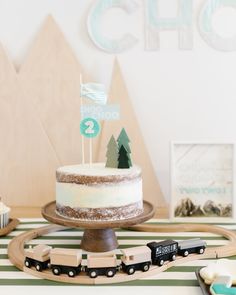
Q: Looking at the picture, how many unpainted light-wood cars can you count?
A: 4